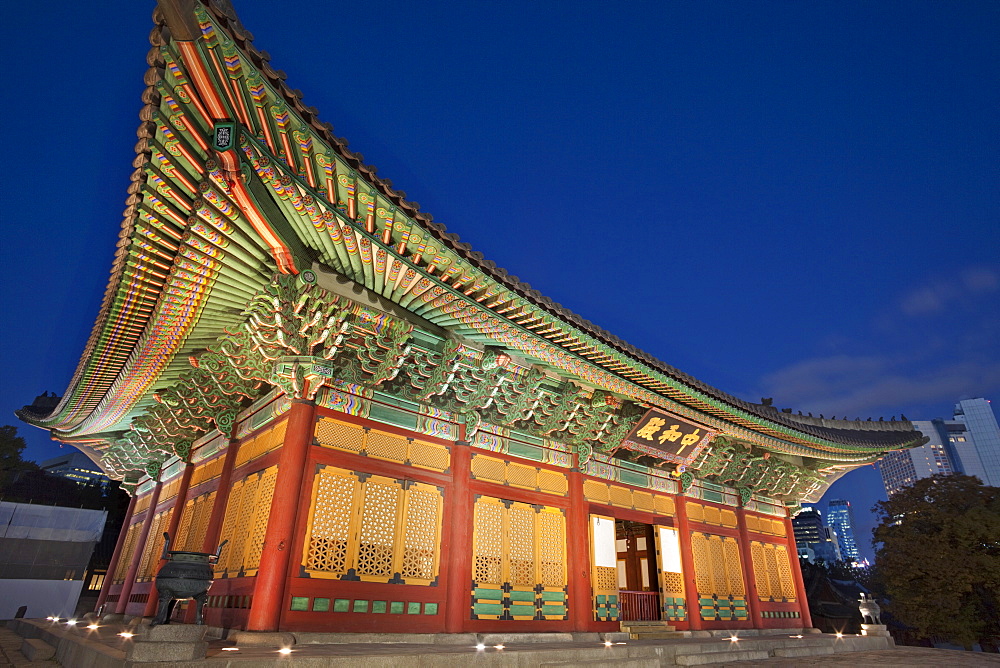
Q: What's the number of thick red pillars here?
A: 10